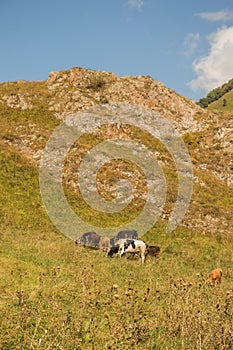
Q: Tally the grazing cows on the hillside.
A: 6